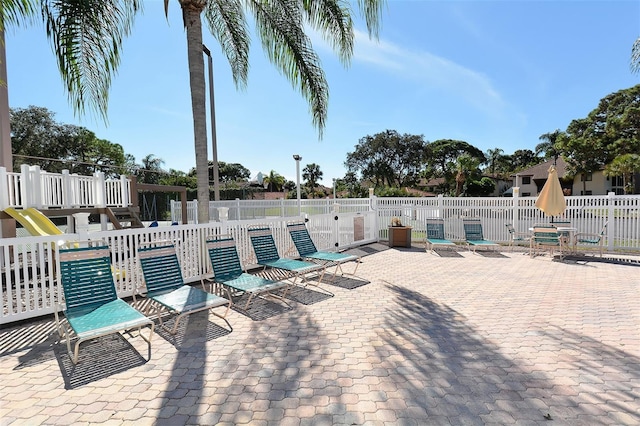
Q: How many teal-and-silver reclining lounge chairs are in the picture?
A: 7